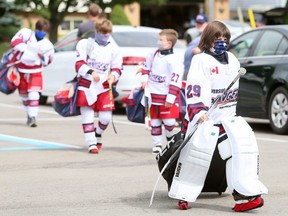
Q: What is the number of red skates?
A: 4